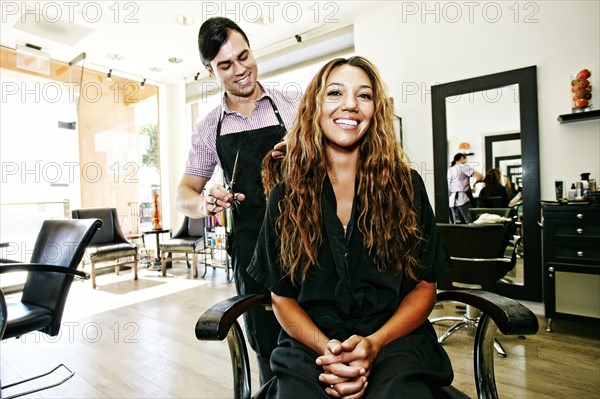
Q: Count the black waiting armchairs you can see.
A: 2